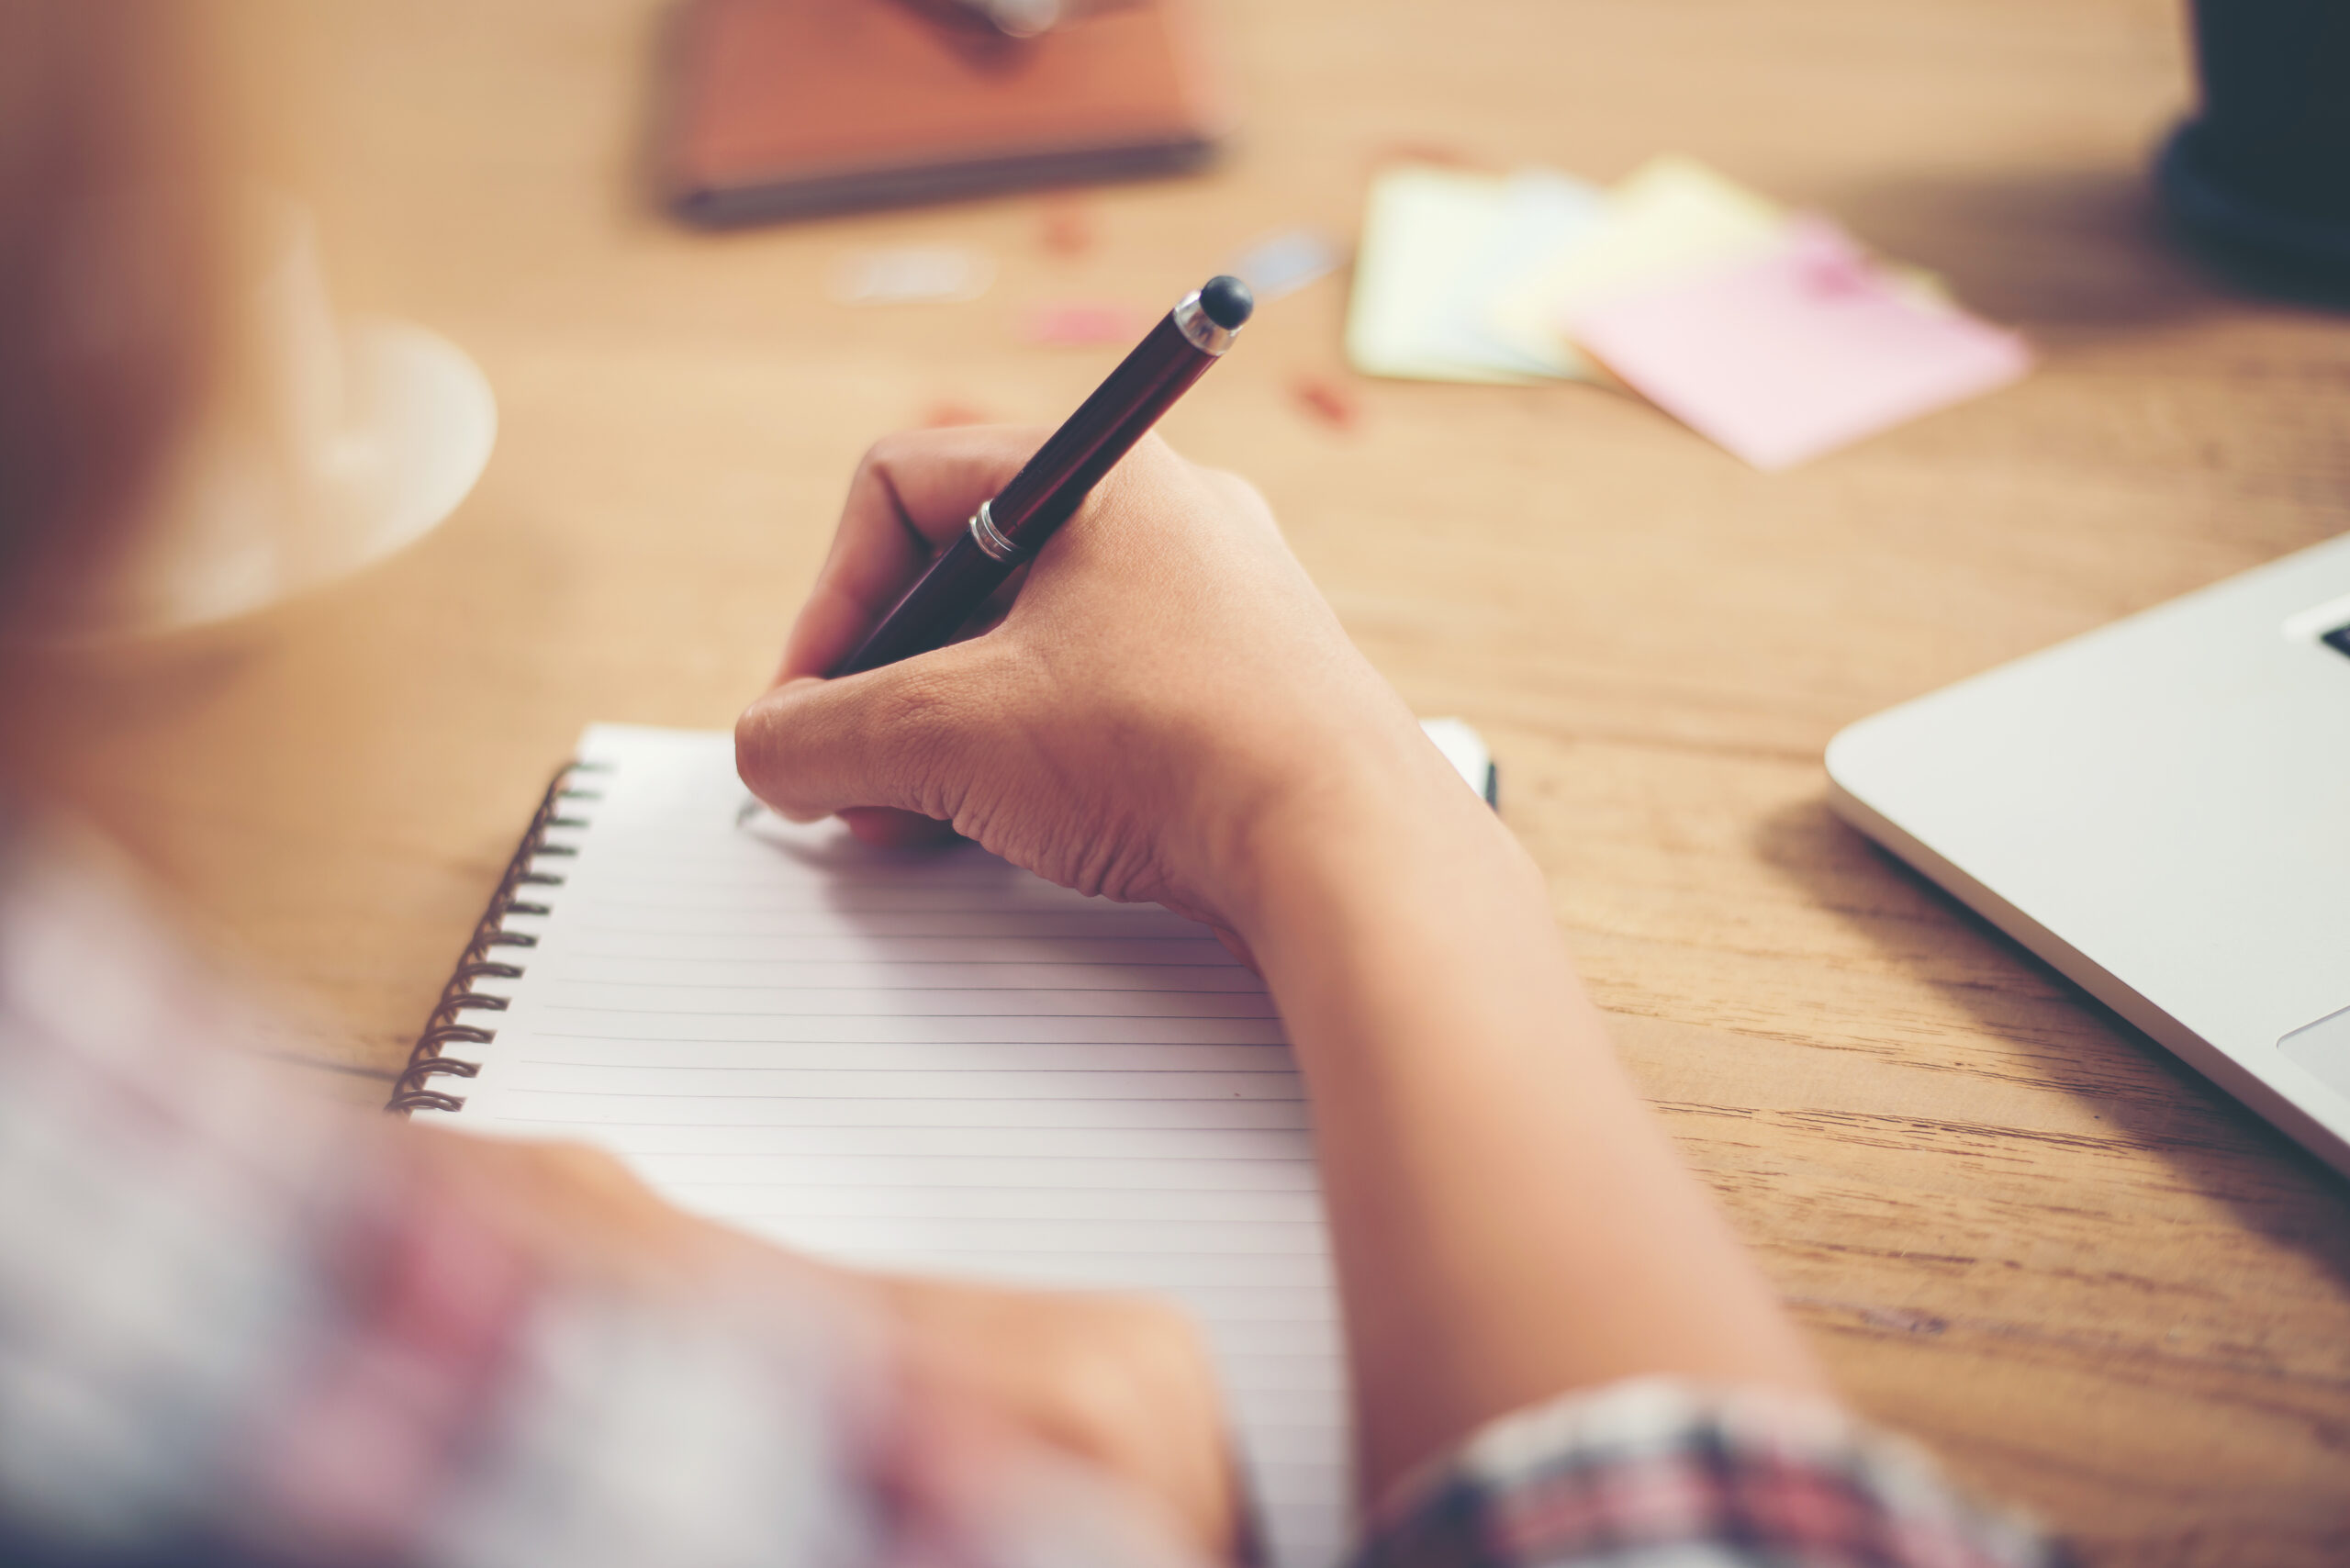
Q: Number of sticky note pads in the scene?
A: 4